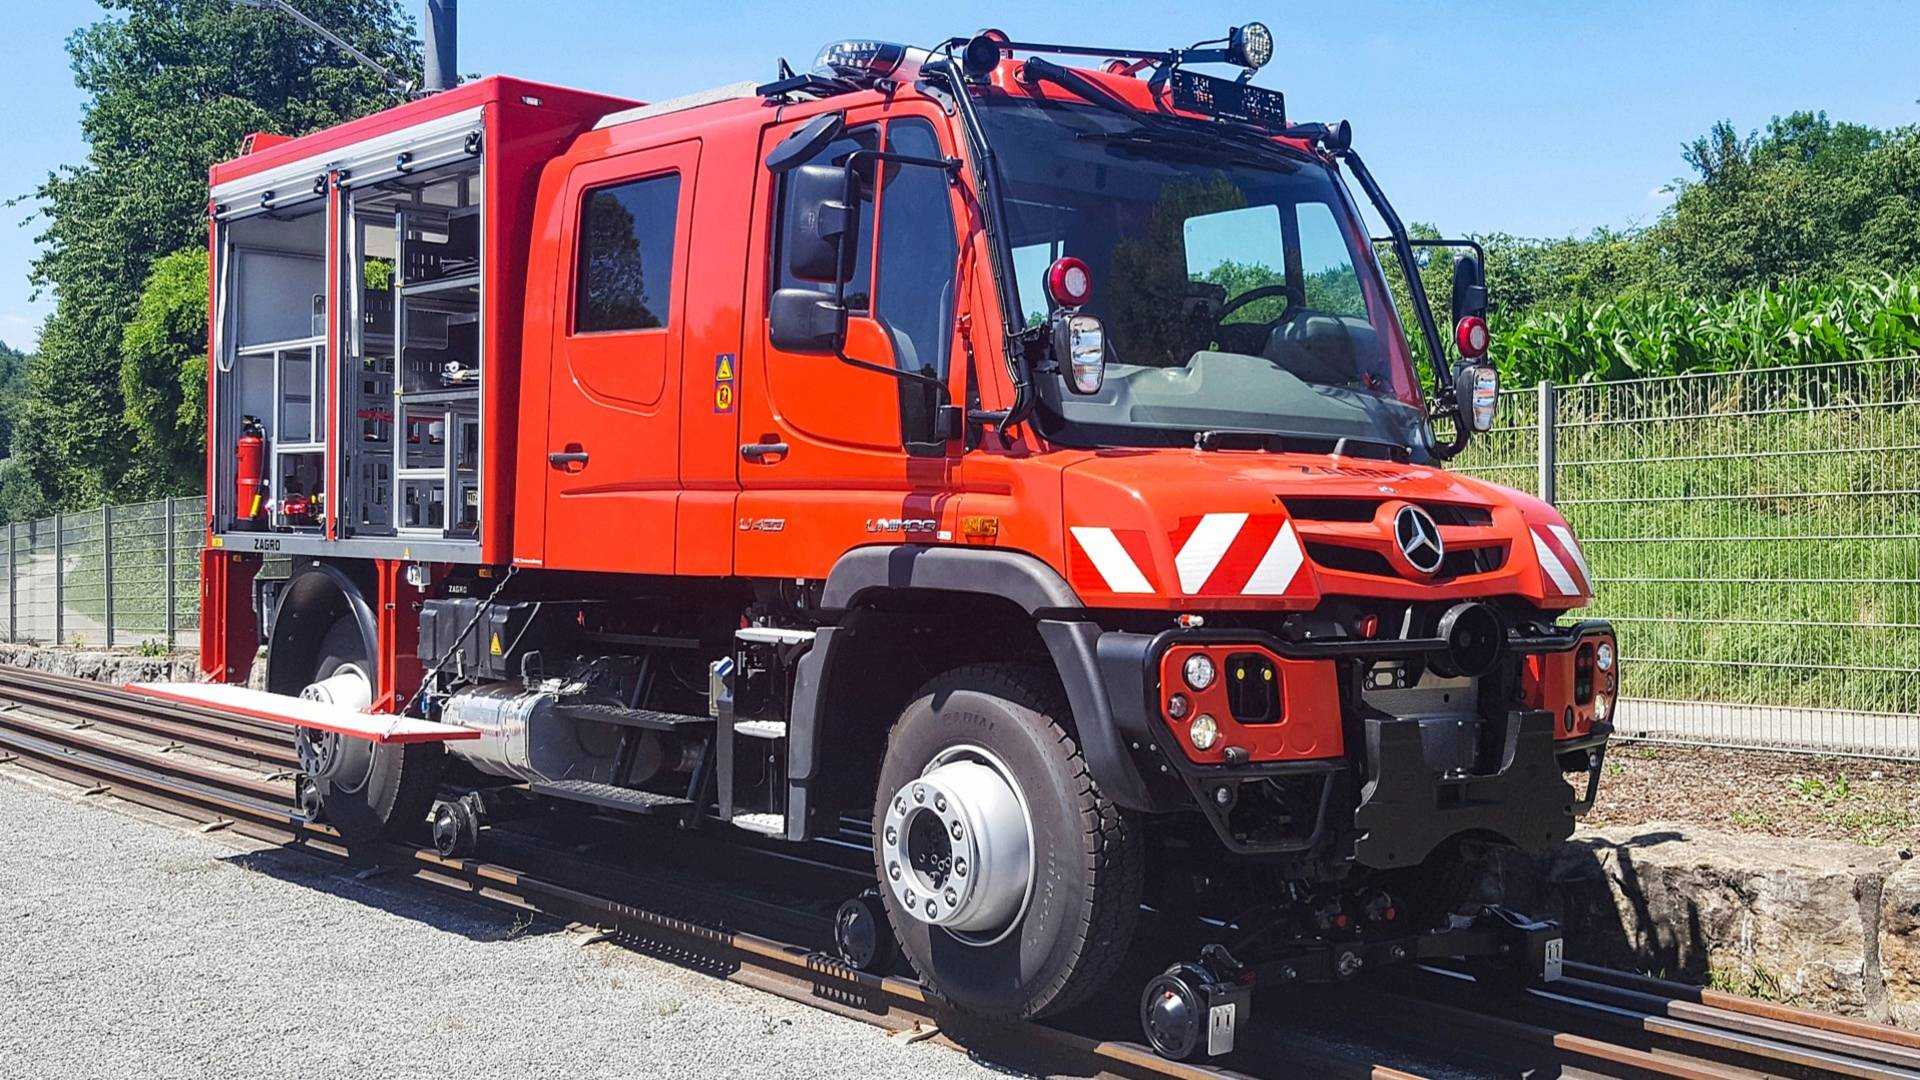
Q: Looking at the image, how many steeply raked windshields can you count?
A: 1